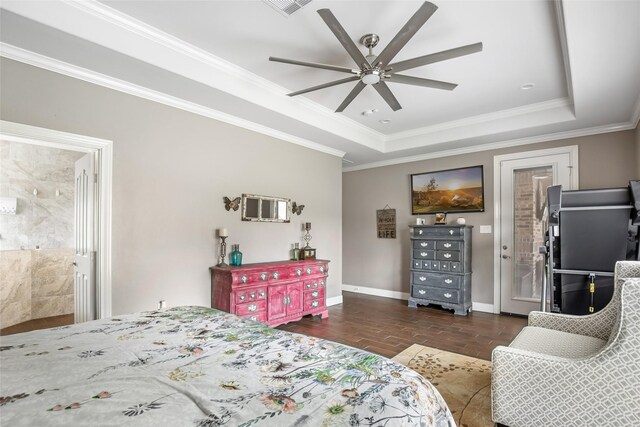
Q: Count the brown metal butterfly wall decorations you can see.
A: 2